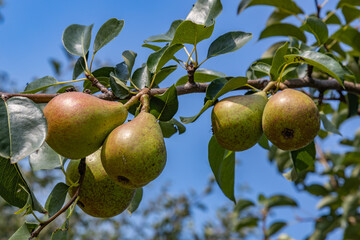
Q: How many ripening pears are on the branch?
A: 5